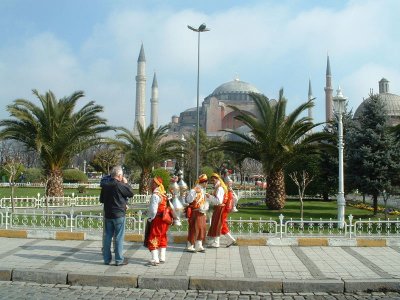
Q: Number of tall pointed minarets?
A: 4